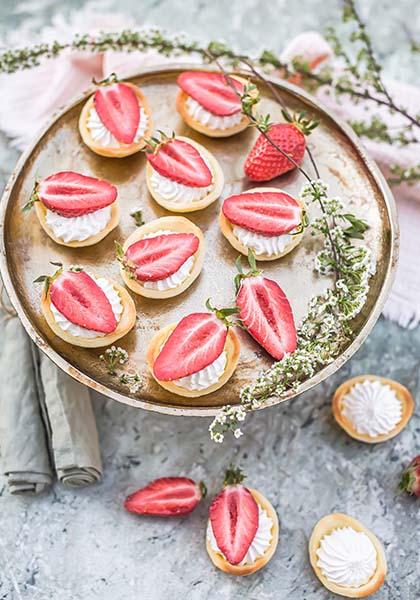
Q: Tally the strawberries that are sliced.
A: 11